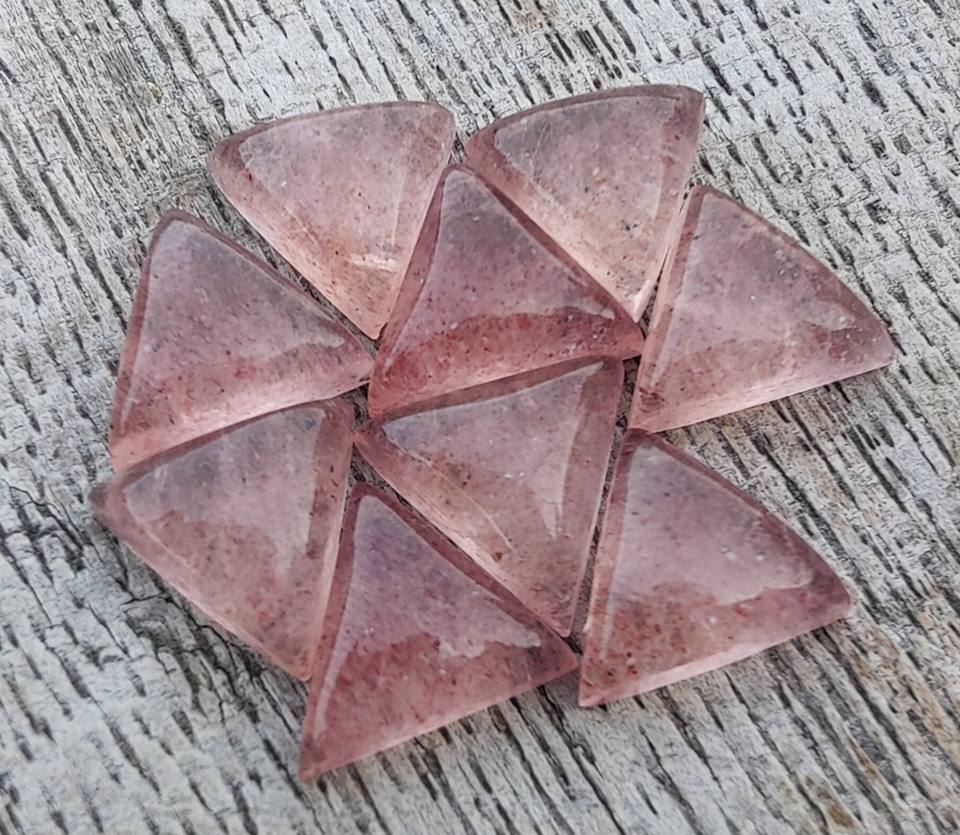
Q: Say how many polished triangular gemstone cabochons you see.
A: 9